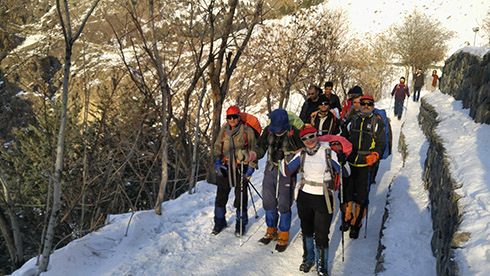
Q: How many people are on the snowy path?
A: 12